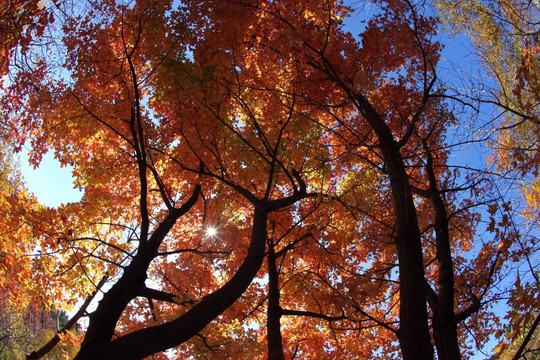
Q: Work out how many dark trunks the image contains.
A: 5